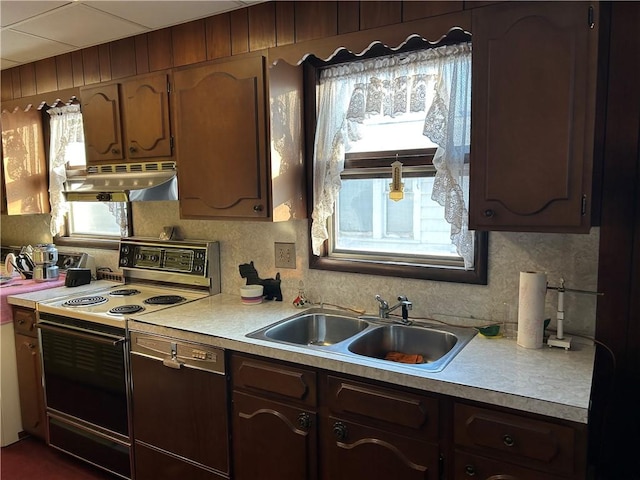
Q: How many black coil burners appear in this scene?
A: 4